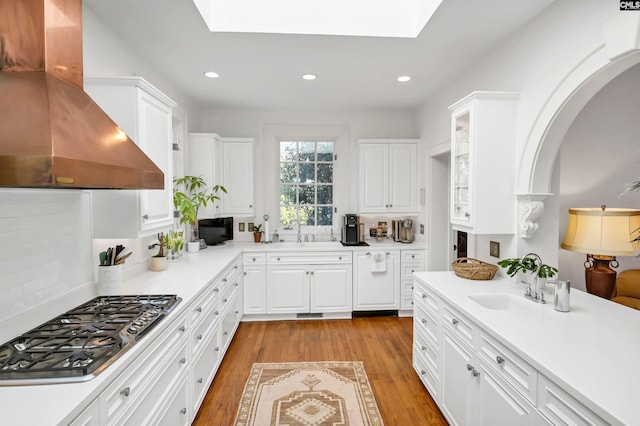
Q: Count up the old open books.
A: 0